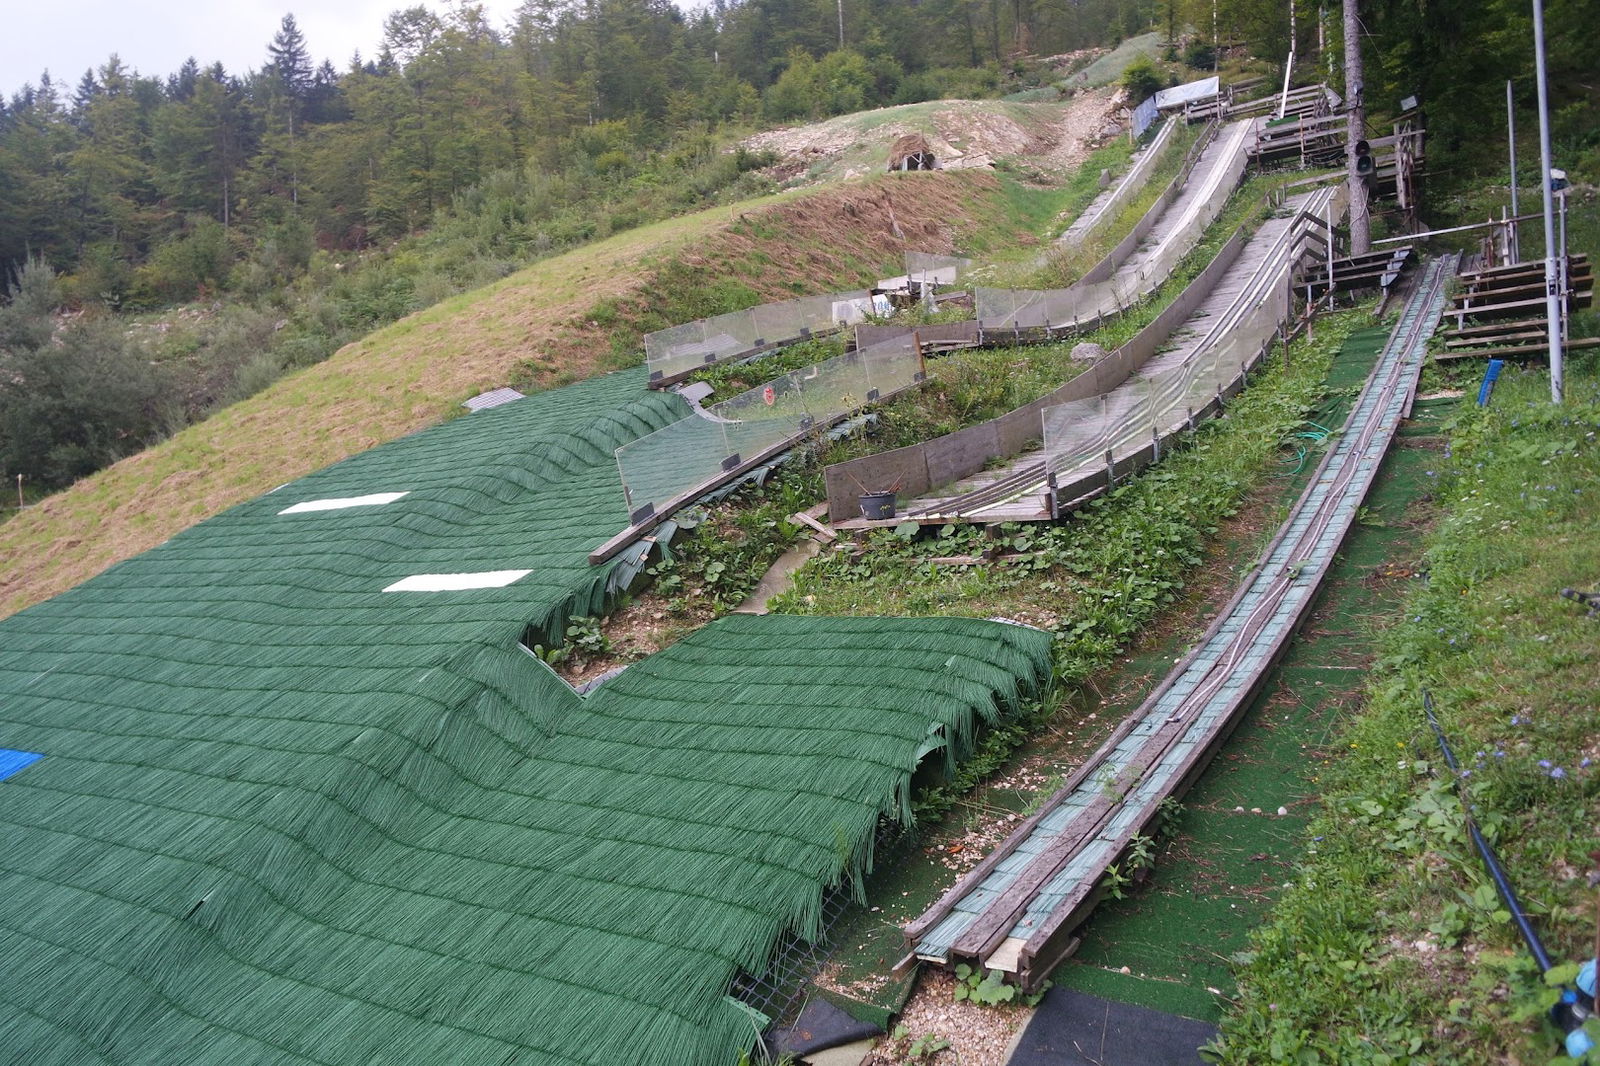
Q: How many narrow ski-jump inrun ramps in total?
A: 4